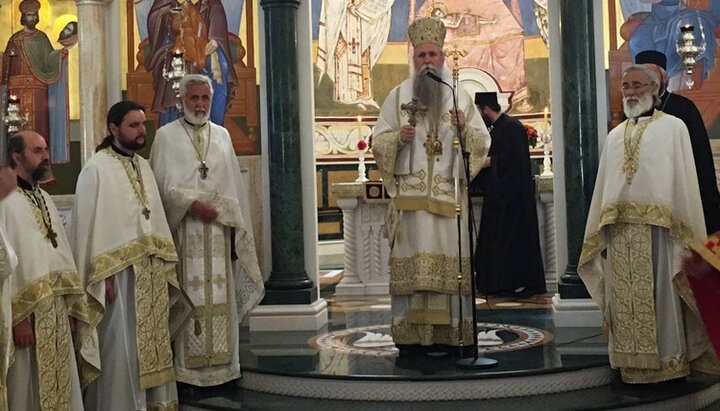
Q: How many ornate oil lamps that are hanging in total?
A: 3